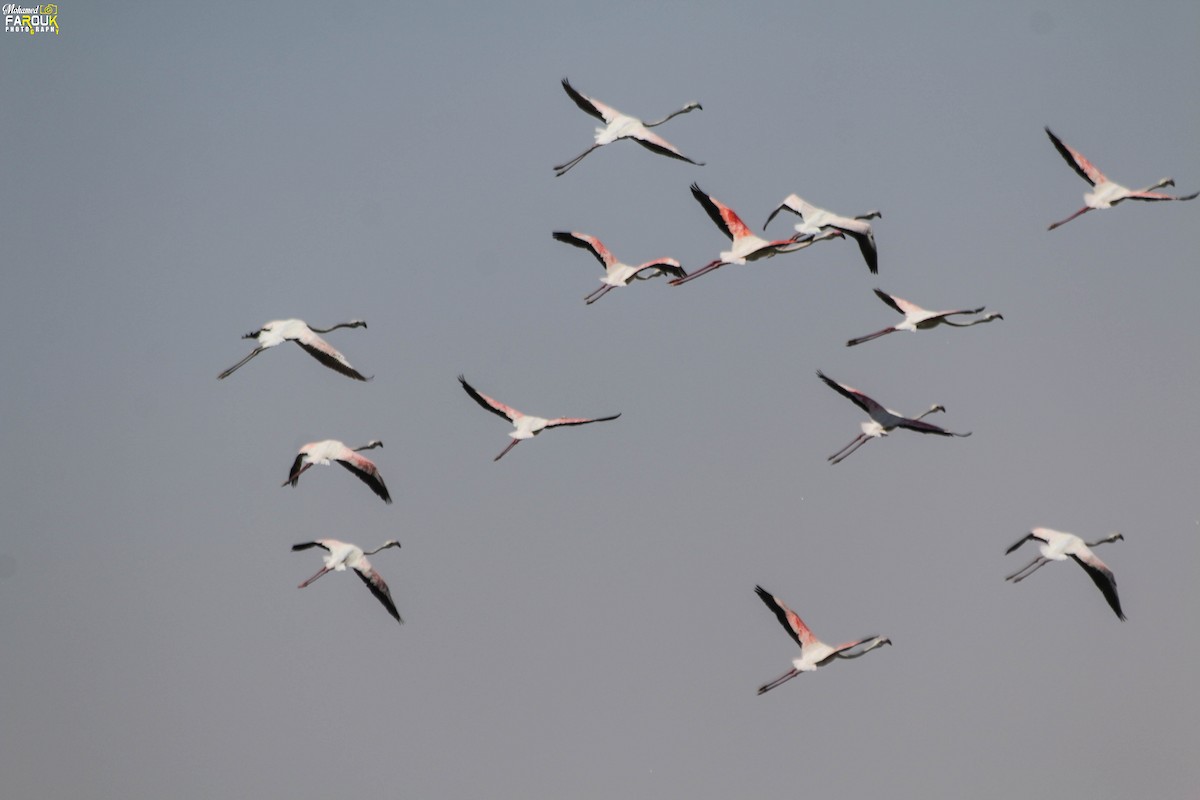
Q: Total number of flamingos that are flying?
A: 13